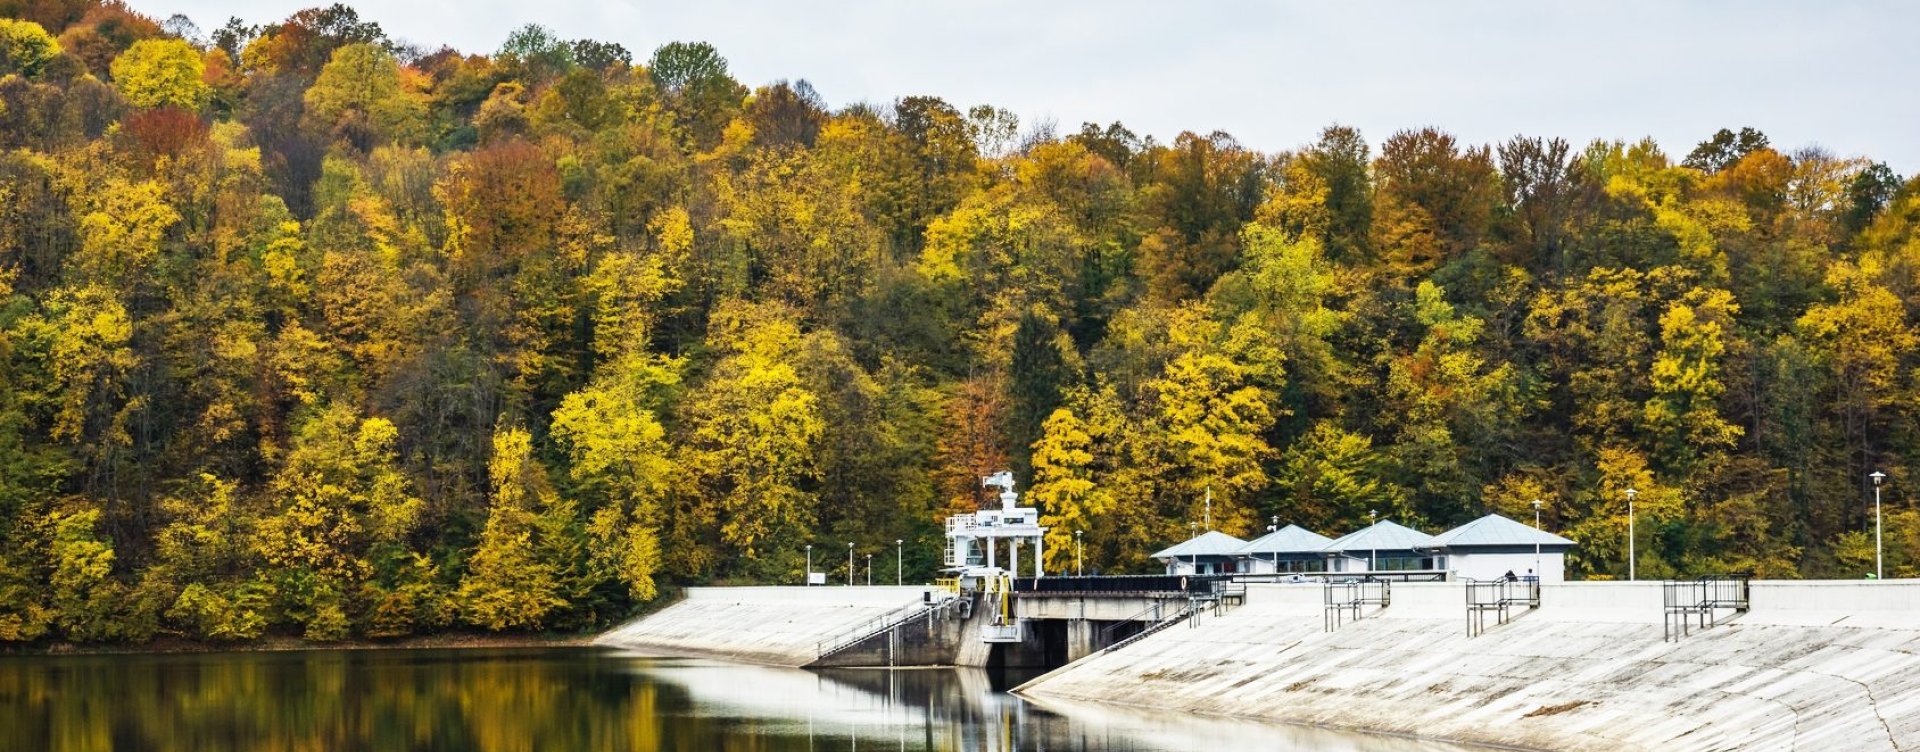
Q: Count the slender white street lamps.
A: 11